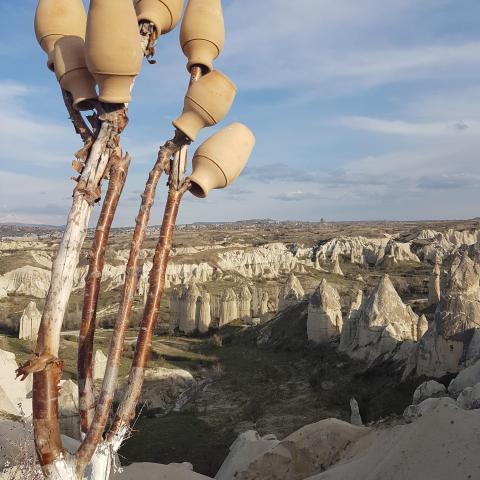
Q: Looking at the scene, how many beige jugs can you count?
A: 7